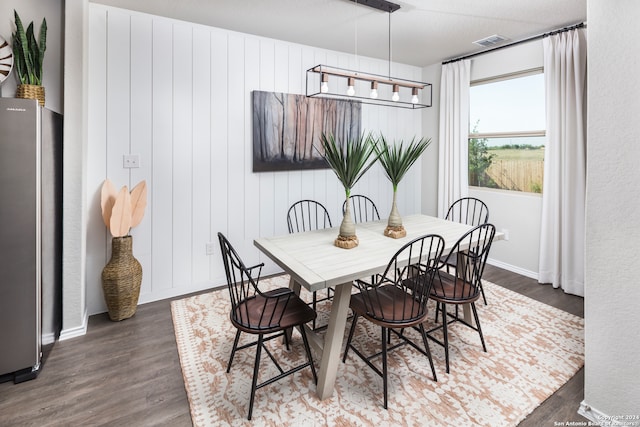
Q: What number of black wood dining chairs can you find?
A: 6